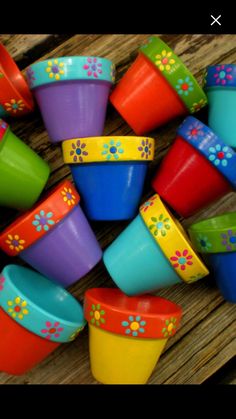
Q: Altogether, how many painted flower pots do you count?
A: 12